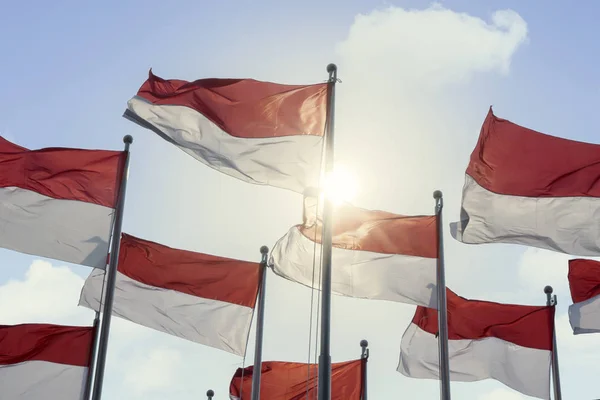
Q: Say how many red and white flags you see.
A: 9